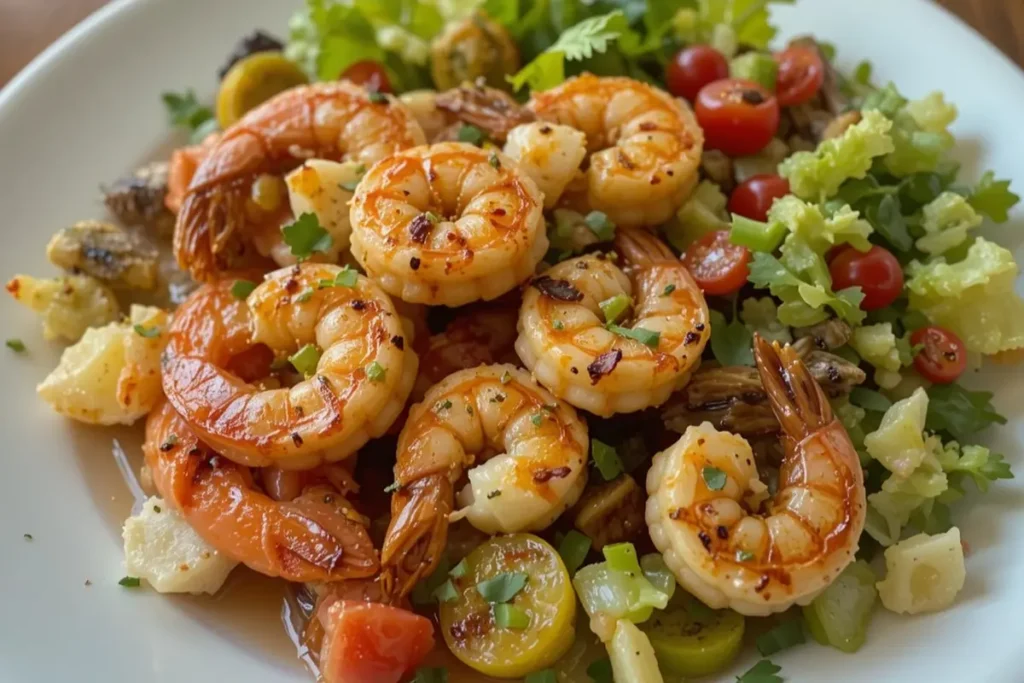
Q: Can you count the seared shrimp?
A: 8